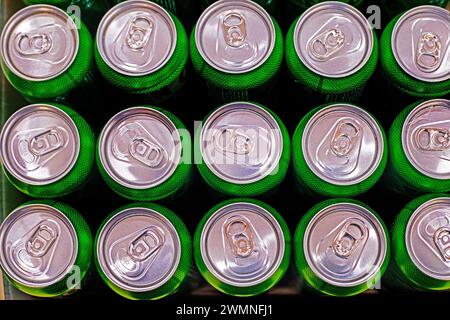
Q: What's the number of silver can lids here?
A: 15